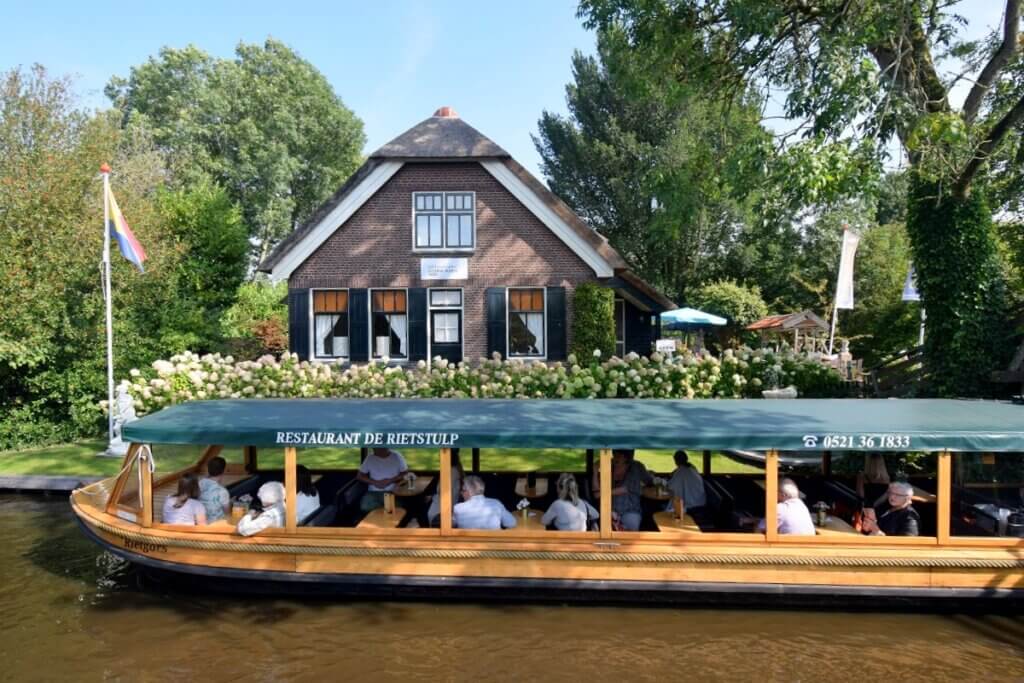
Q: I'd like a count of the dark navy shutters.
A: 5